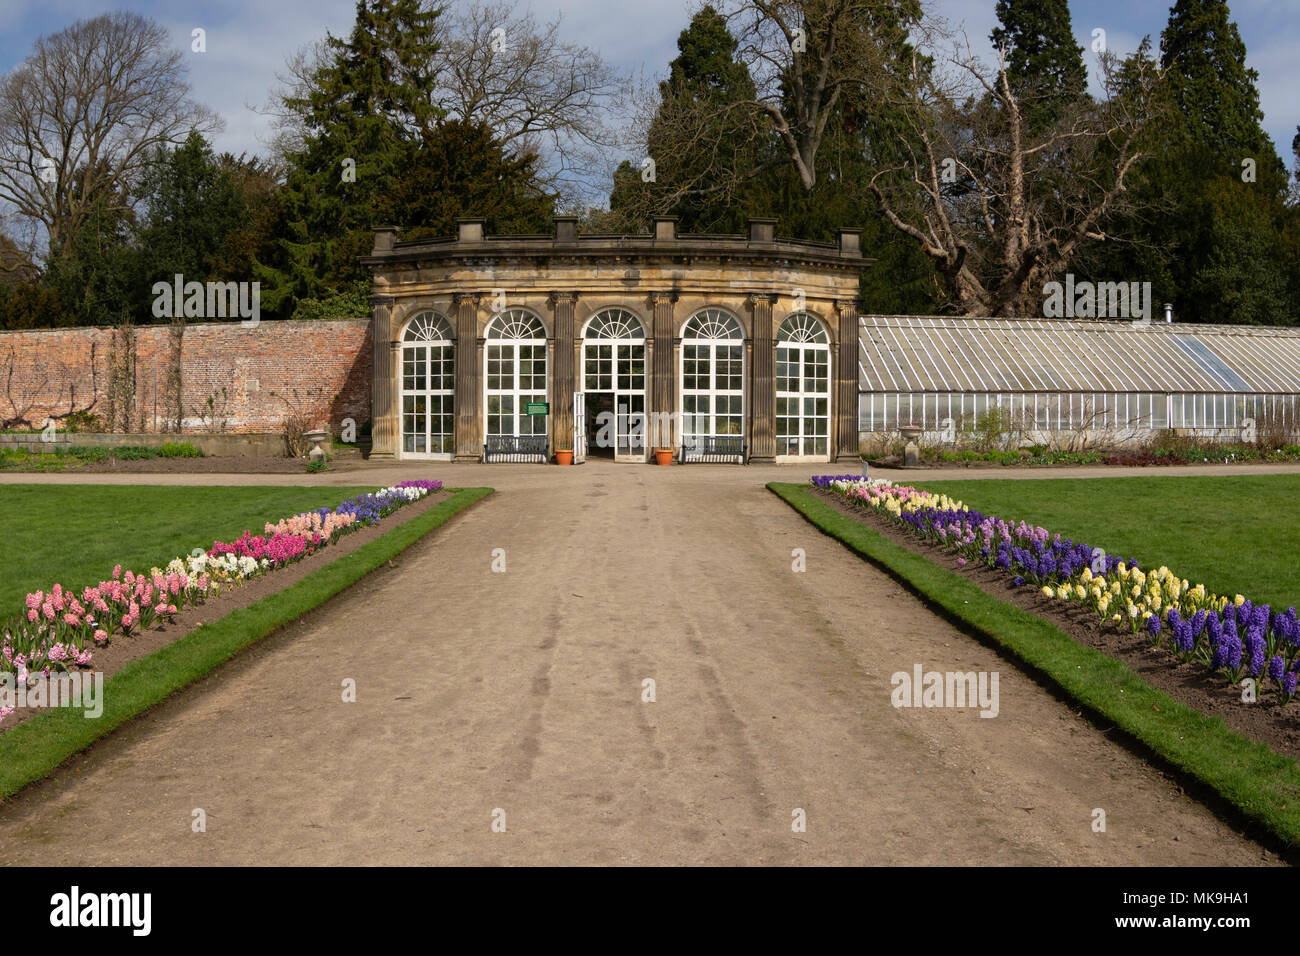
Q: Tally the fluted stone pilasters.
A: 6